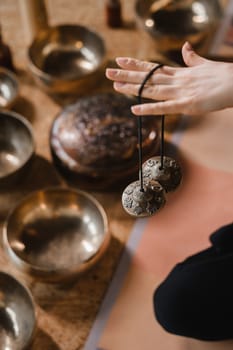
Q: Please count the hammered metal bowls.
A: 6